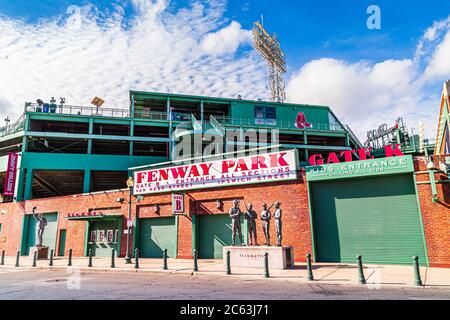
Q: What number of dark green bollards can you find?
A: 15